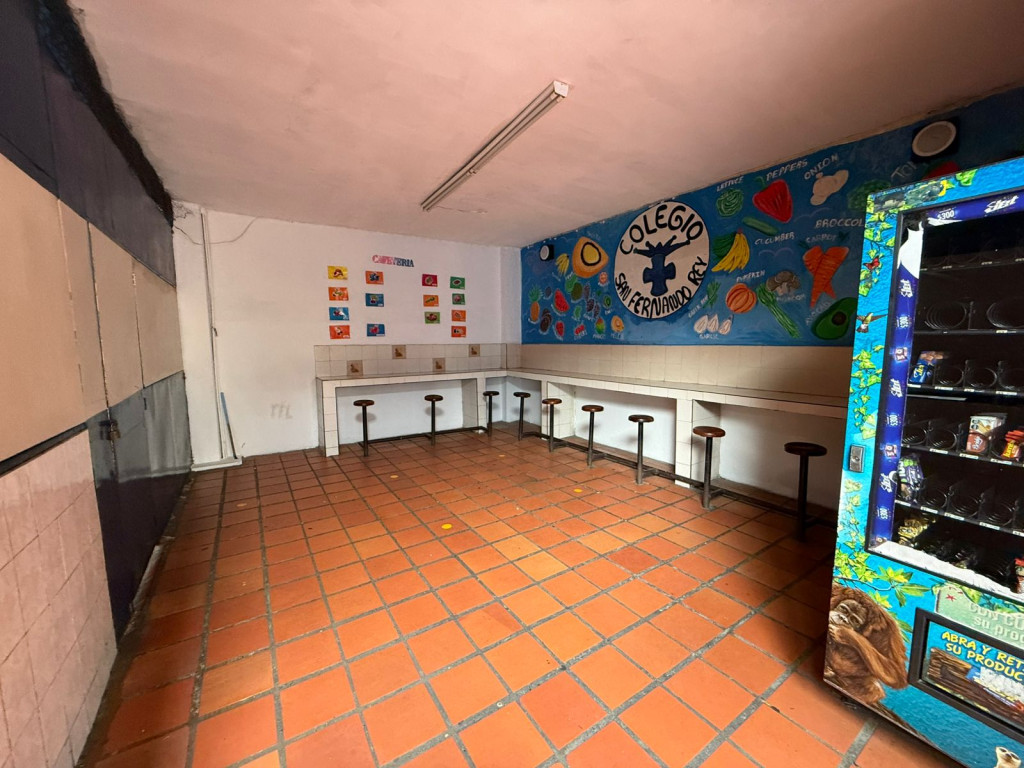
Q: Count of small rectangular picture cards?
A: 14